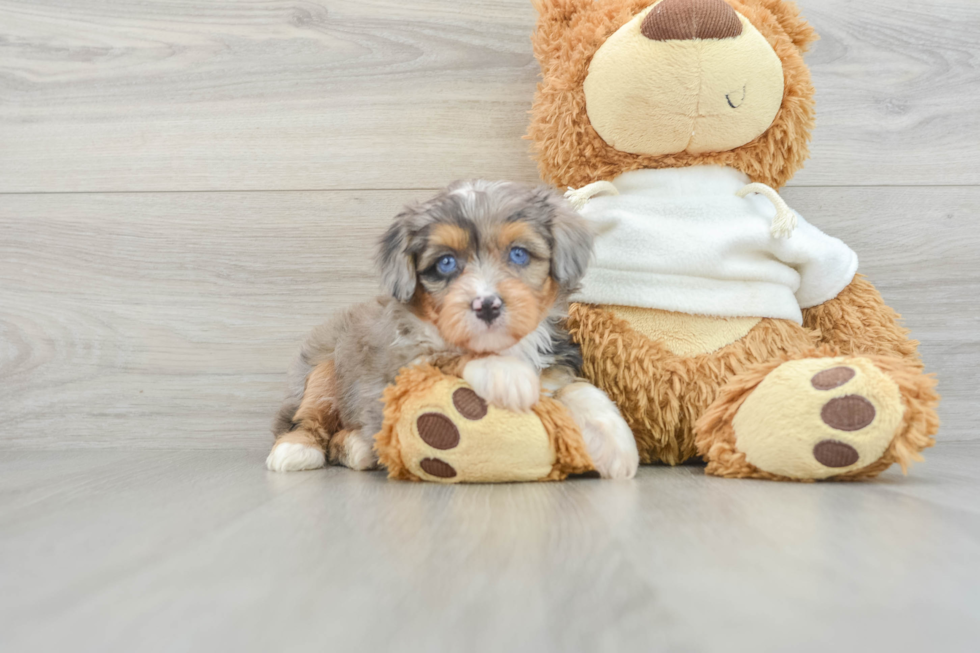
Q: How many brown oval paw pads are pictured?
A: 6